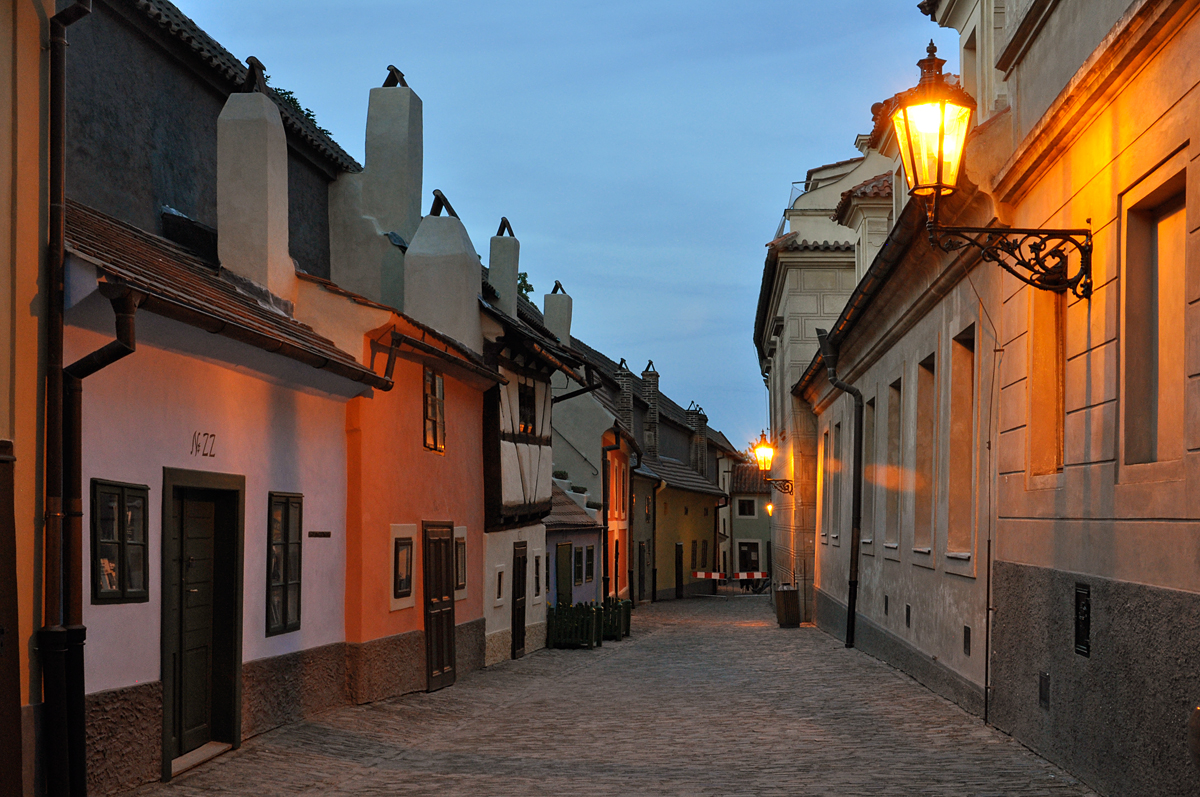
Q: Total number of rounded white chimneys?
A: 5